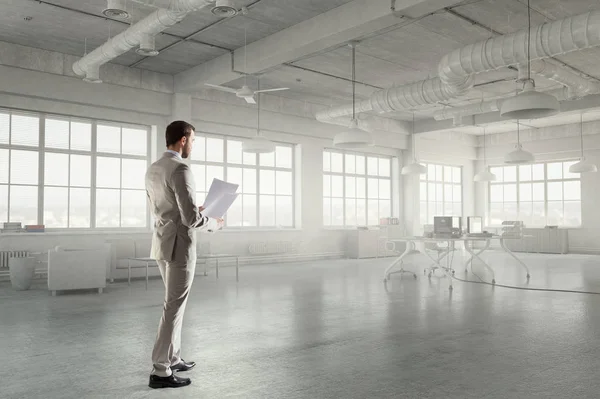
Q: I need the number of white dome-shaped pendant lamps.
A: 7